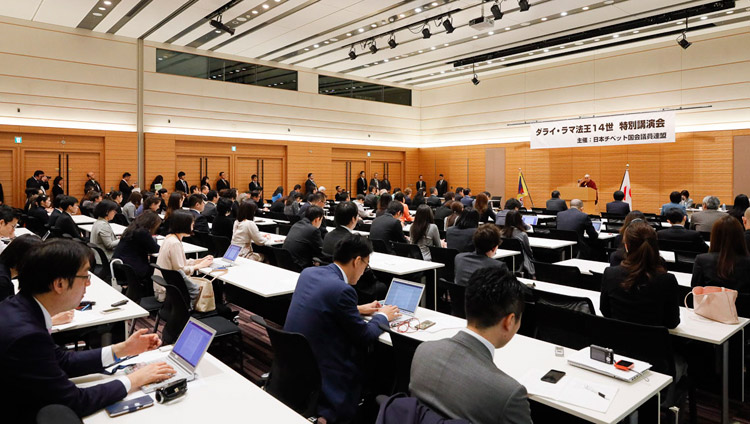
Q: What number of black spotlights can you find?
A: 10